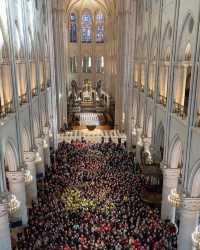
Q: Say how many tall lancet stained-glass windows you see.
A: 3